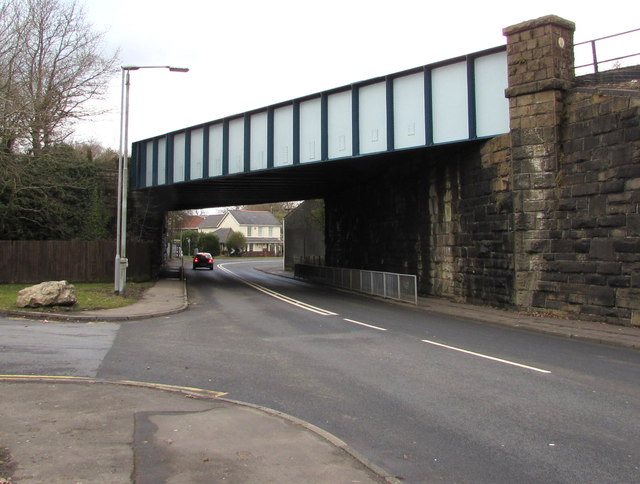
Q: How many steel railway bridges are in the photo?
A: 1